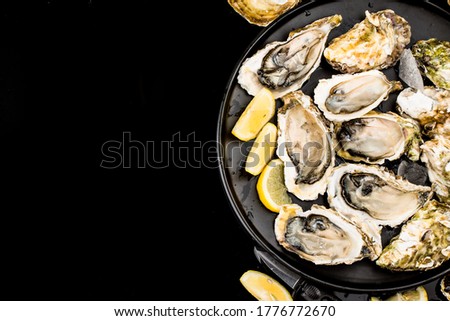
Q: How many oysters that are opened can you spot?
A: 6